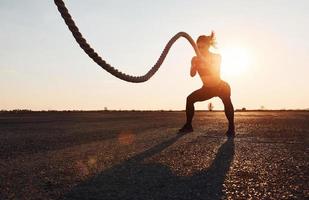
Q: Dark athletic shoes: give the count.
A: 2